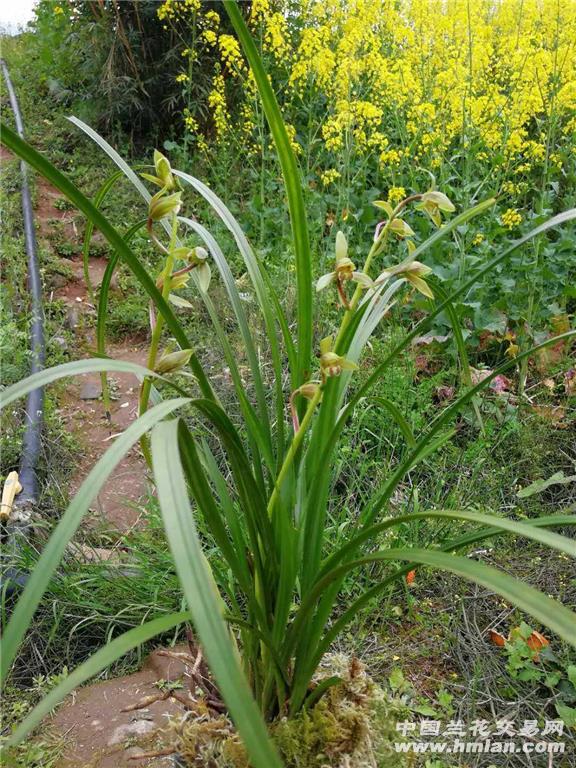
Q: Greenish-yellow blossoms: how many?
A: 11